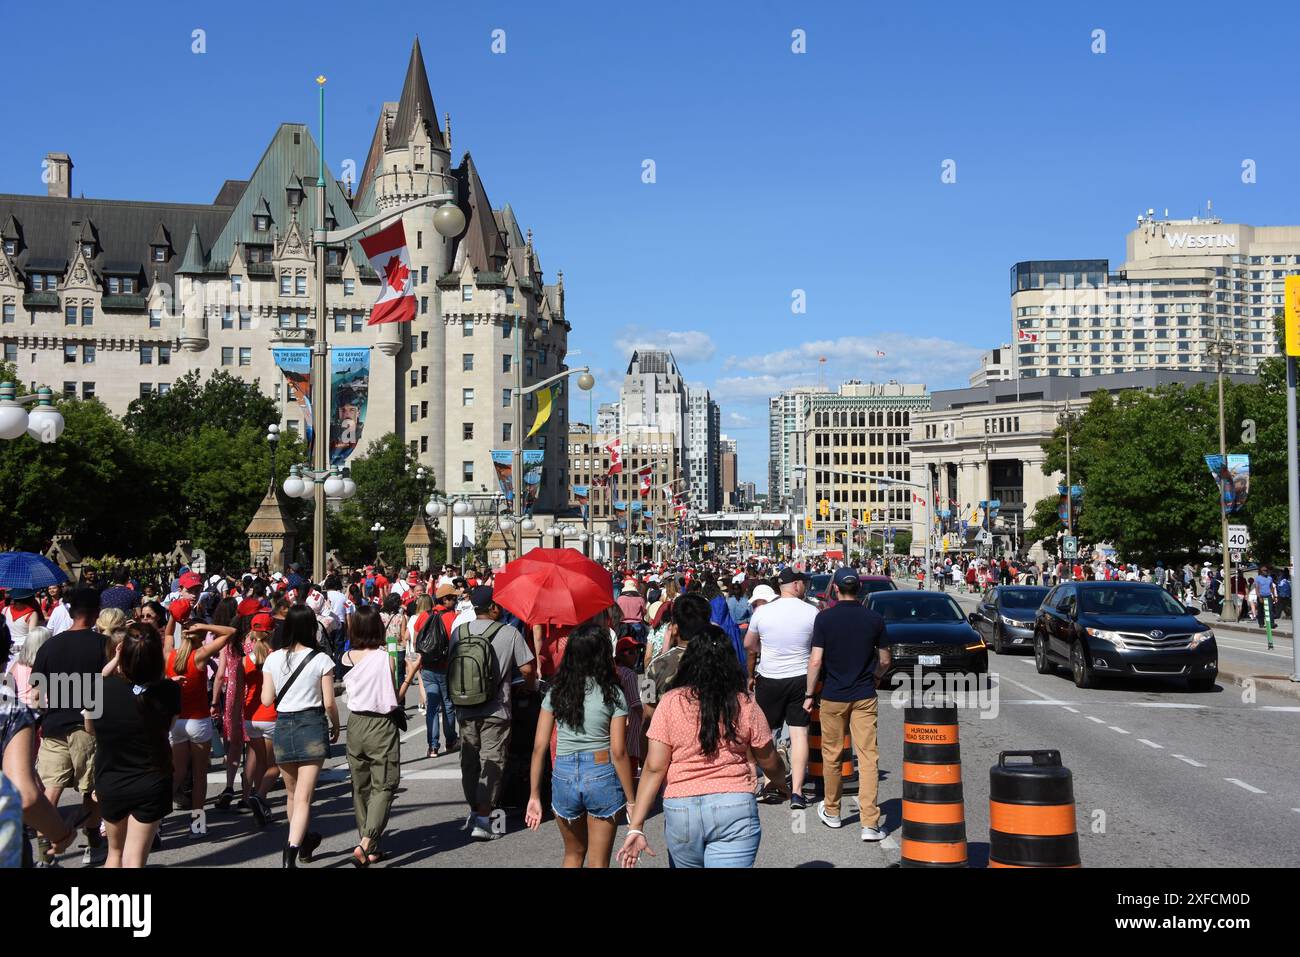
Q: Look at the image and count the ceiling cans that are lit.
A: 0